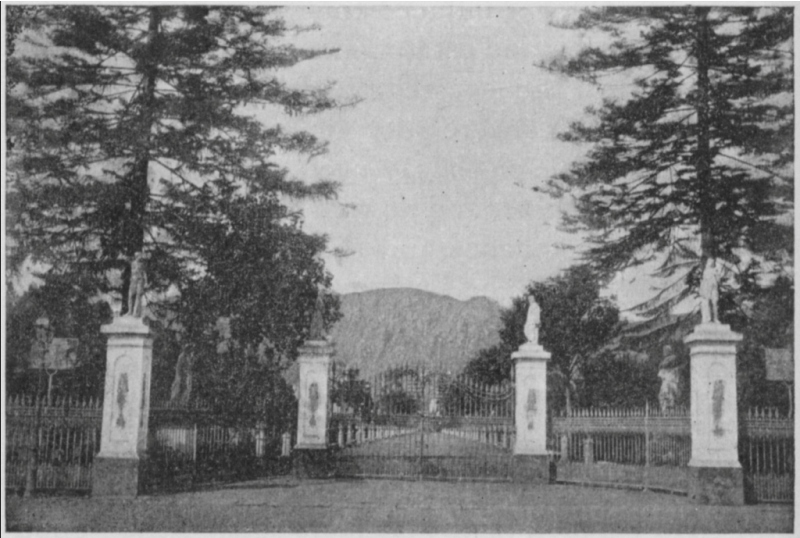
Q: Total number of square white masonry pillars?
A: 4